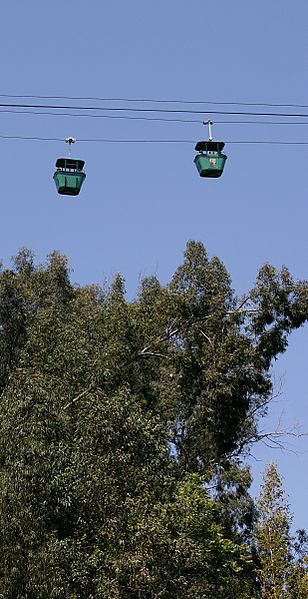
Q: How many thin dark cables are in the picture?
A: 4